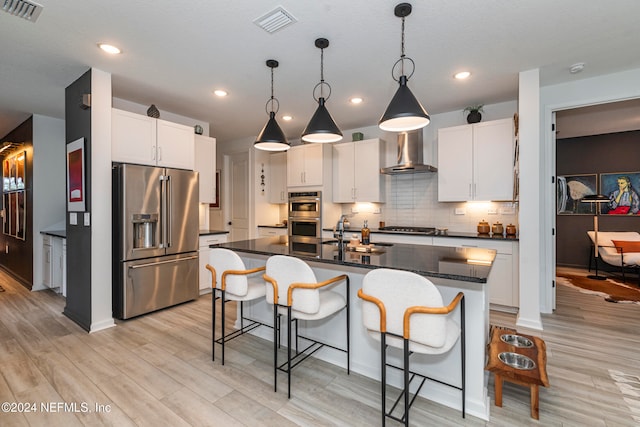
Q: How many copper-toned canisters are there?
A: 3